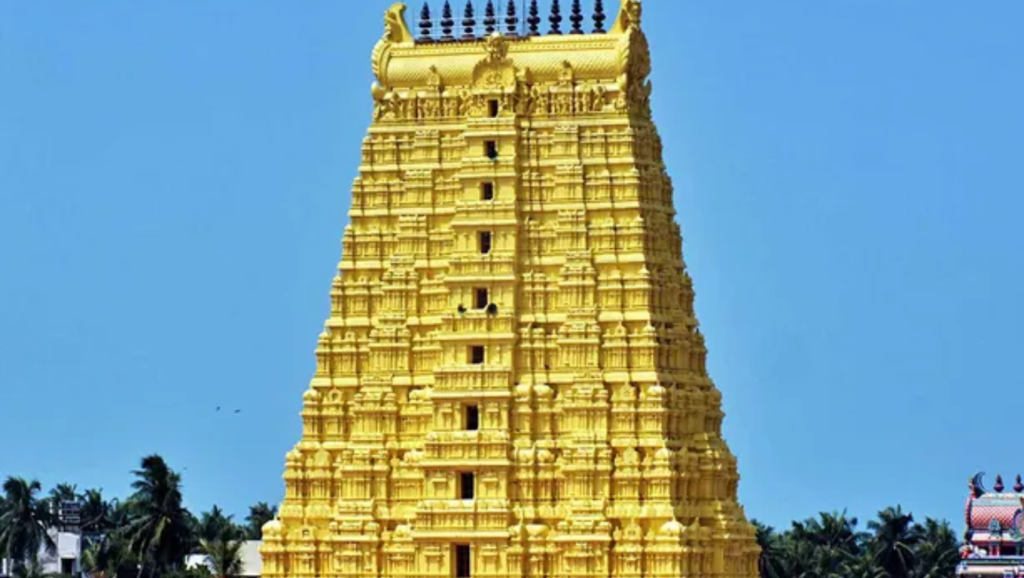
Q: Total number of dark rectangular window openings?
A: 9